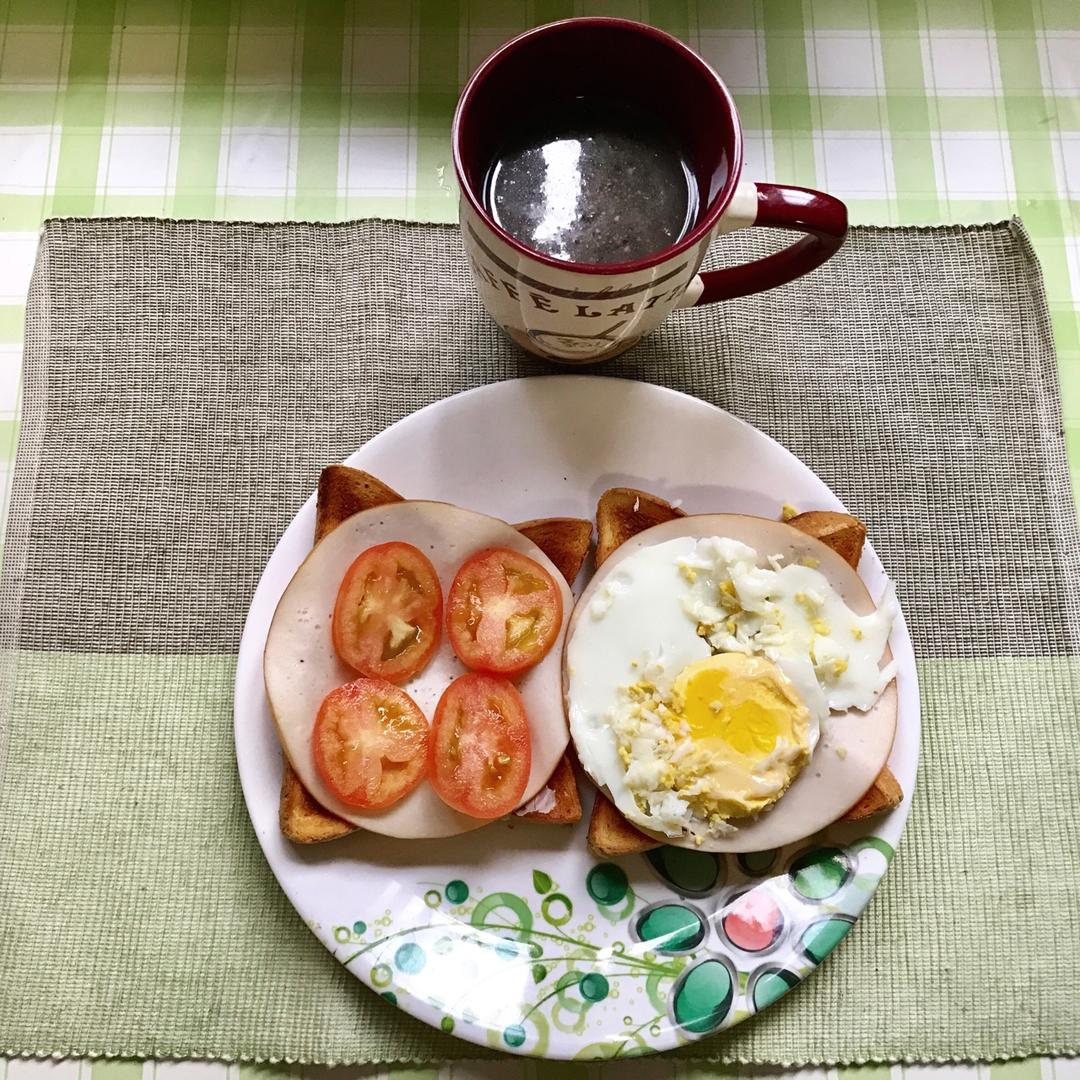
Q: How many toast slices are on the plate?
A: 2